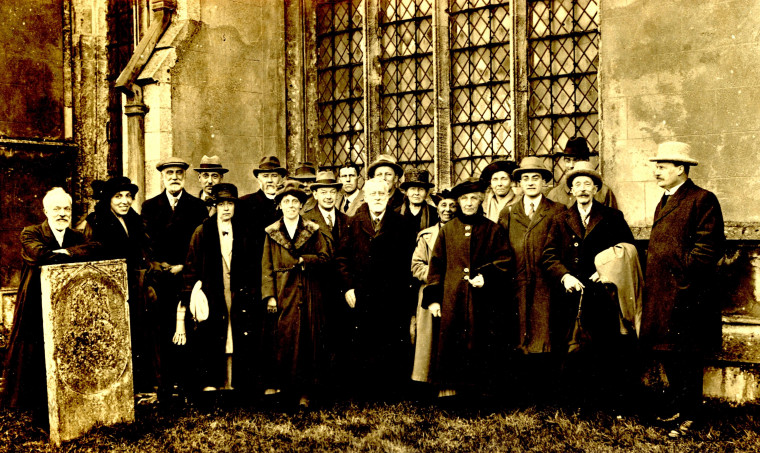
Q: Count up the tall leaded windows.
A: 4